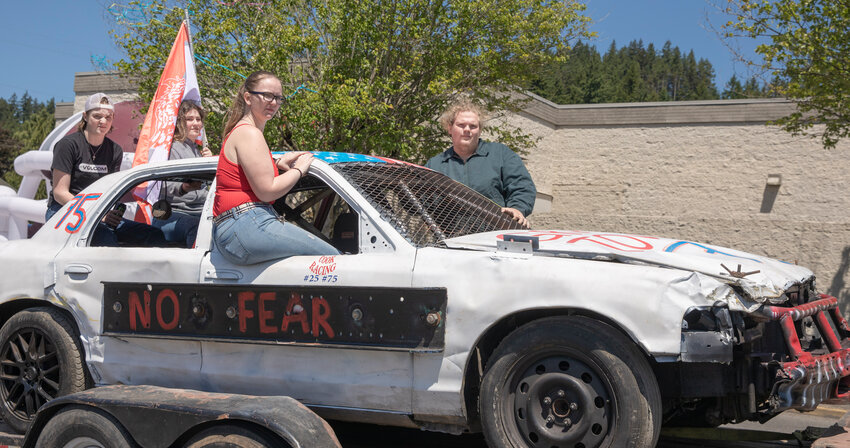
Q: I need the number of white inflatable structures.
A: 1